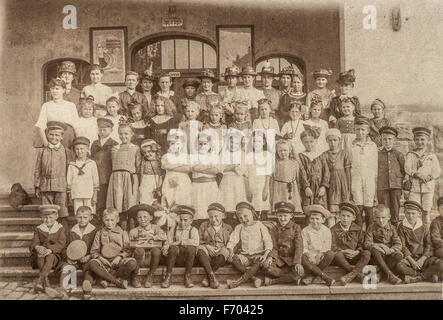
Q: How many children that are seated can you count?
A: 13